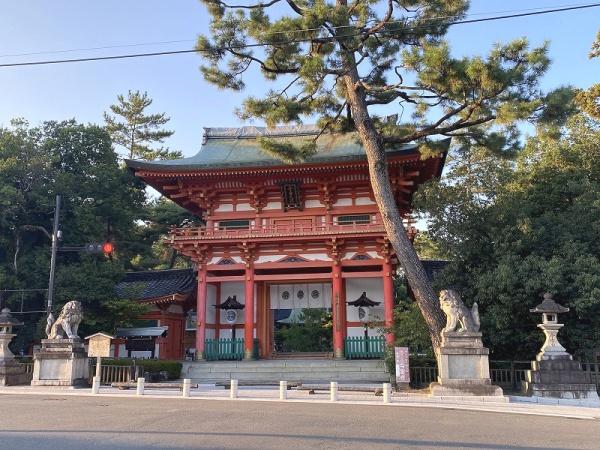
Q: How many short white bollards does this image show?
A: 7